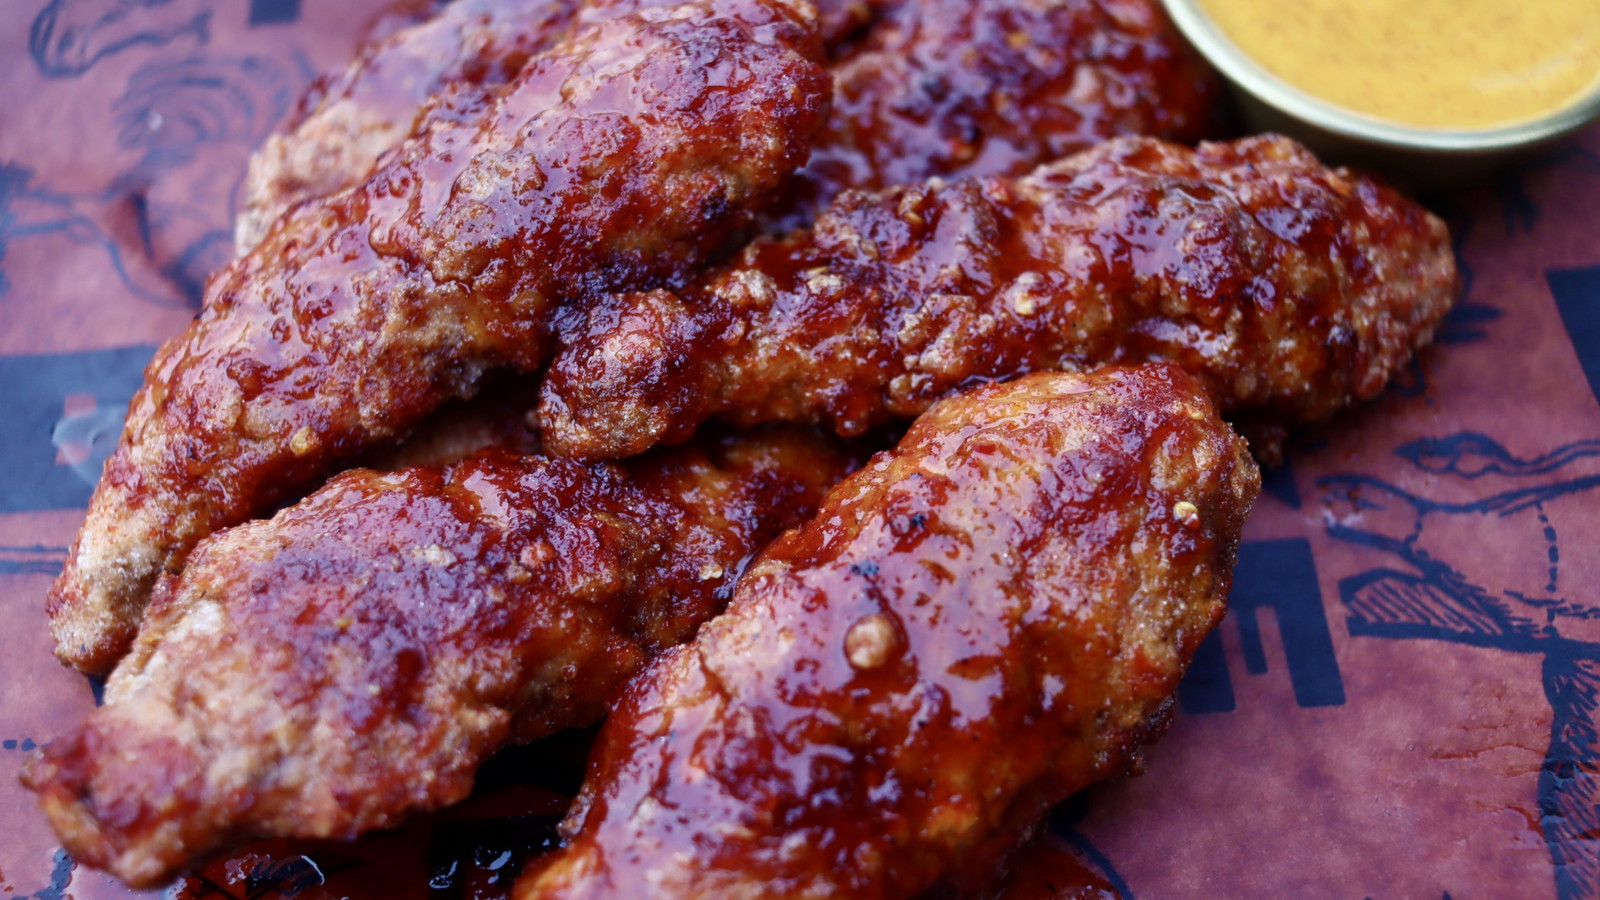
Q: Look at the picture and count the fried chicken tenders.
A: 6